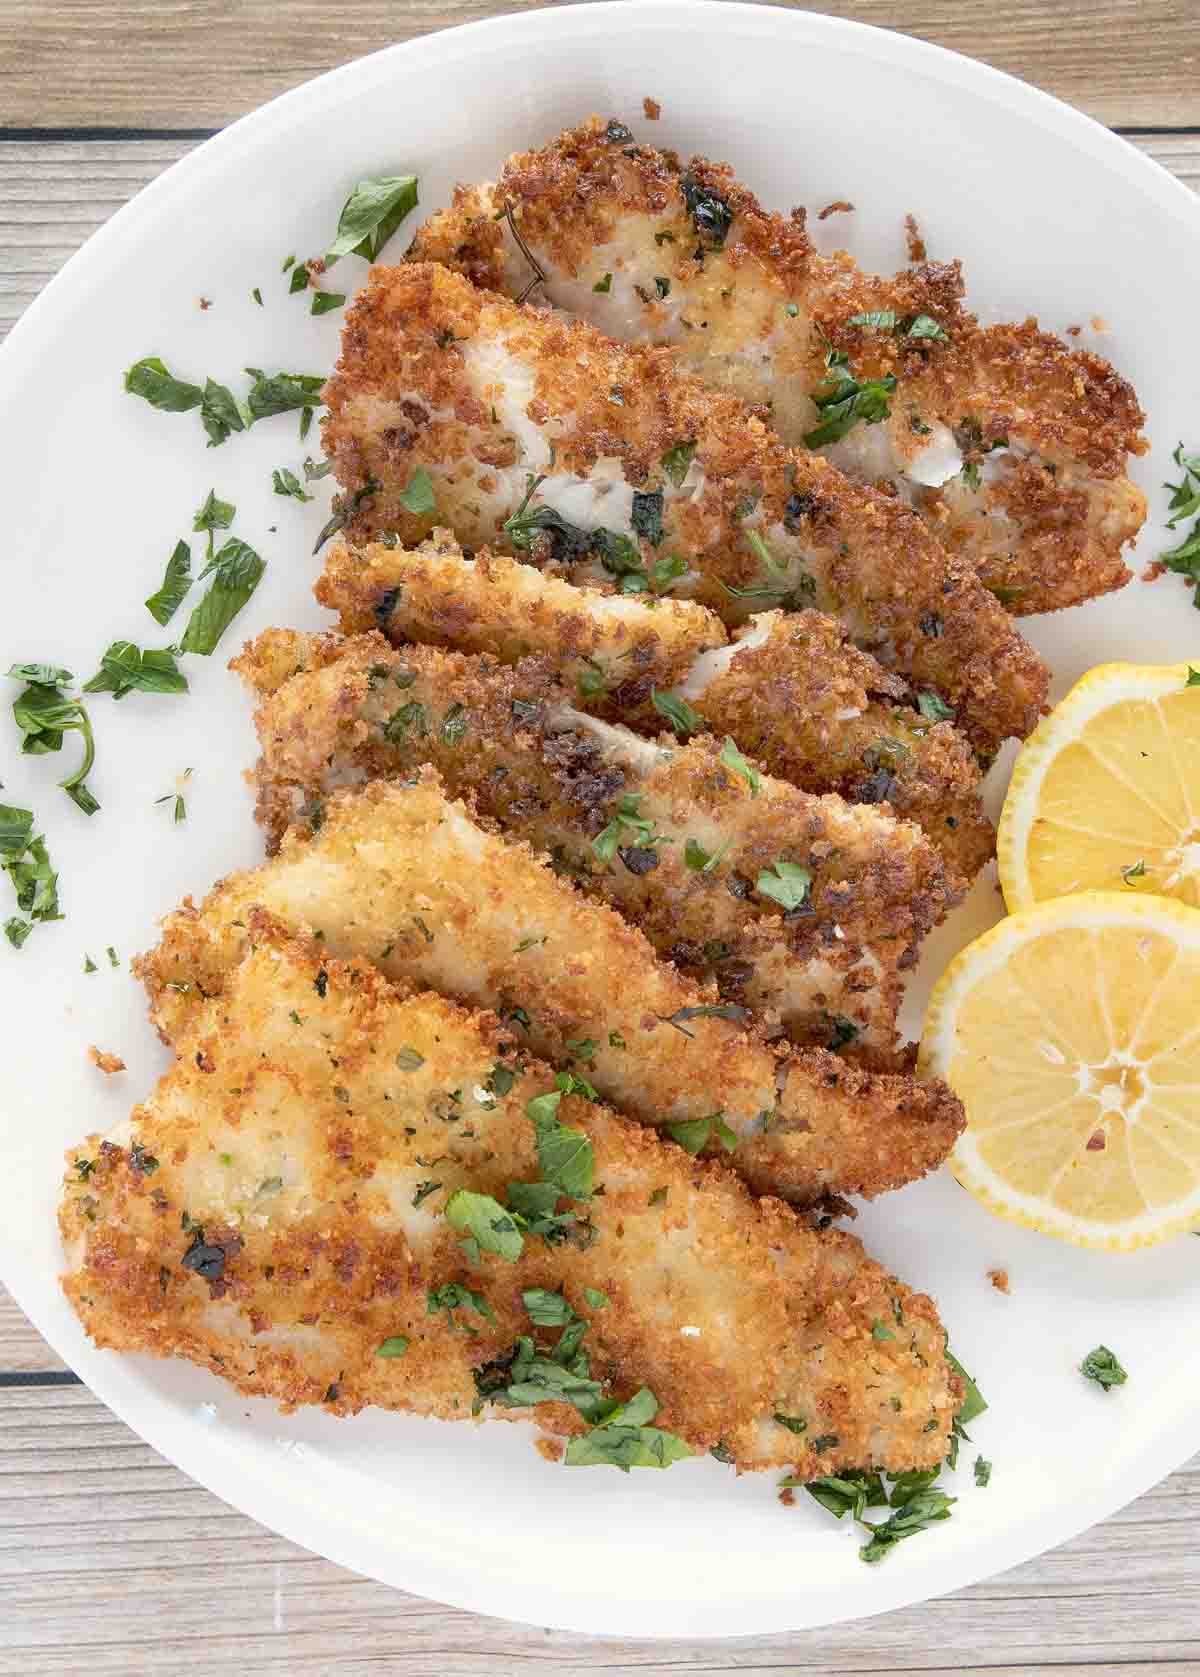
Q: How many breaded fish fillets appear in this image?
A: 6